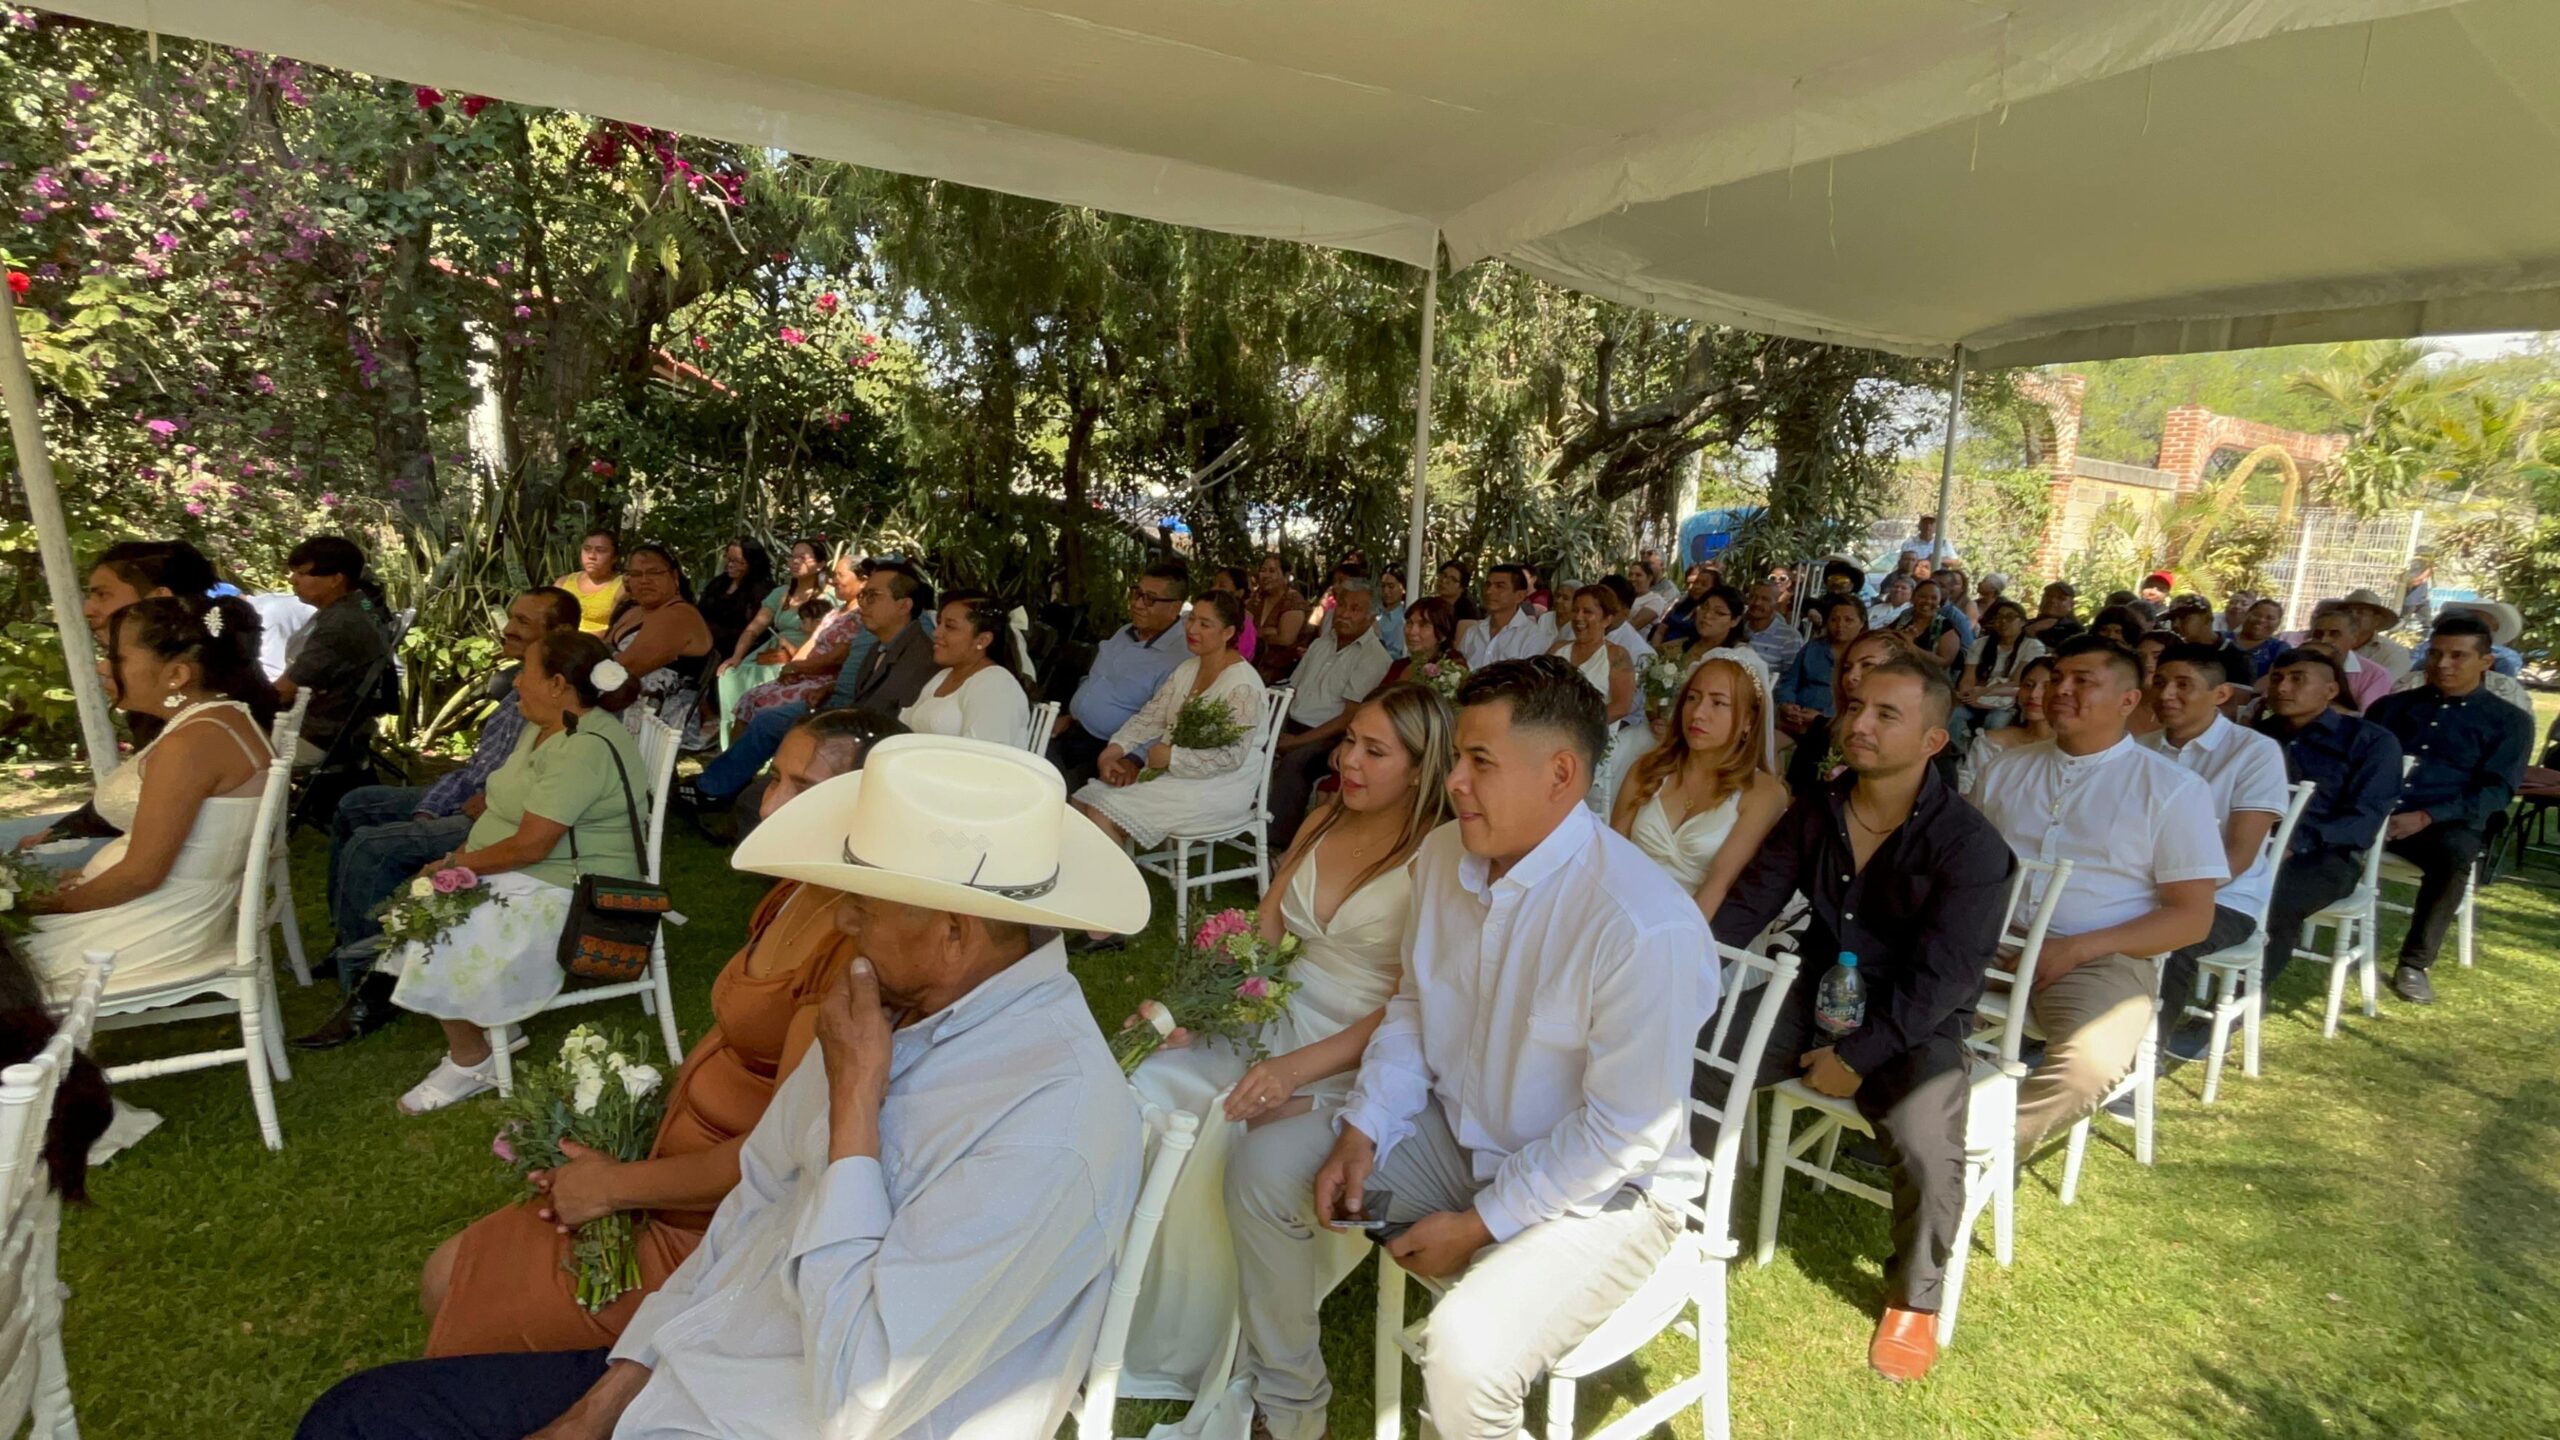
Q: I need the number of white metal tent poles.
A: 3